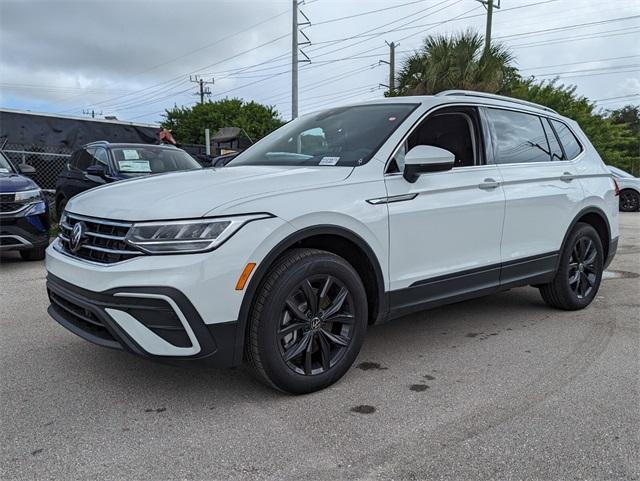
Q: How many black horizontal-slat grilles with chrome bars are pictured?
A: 1